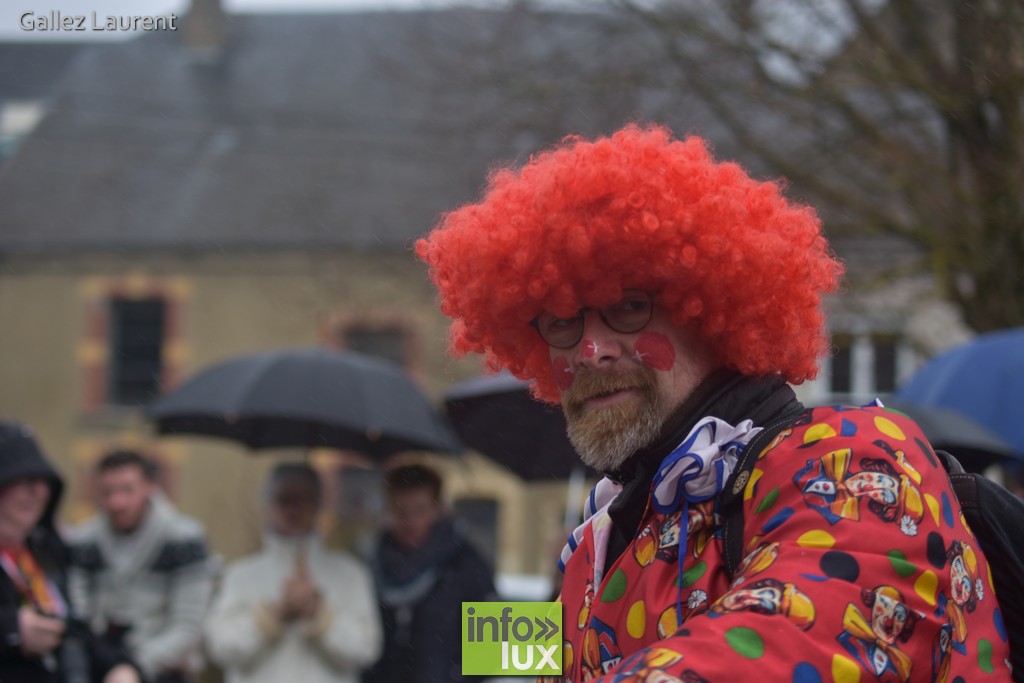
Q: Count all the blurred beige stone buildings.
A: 1